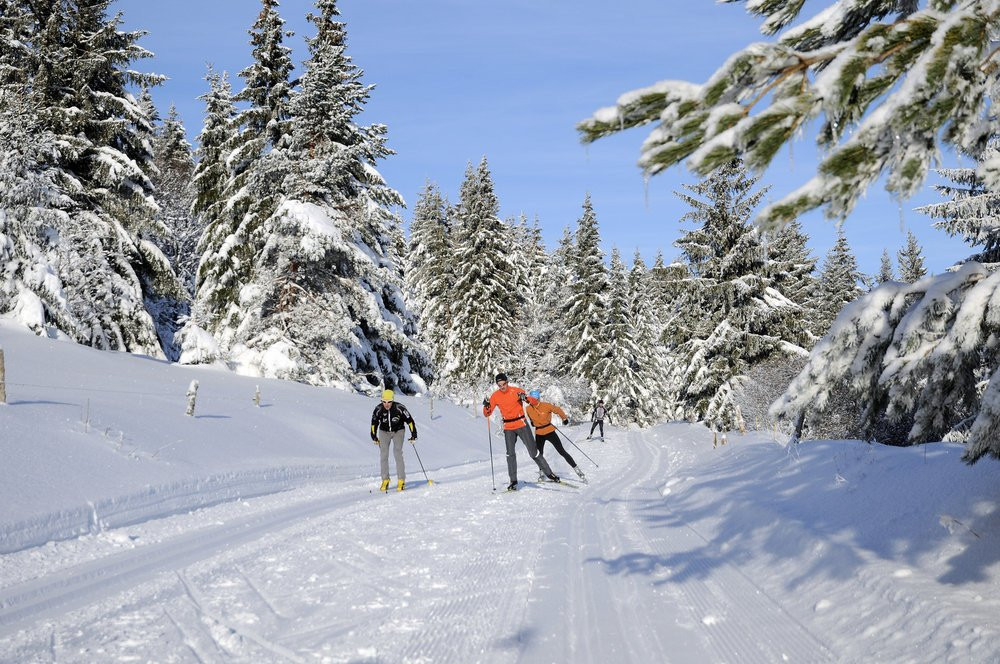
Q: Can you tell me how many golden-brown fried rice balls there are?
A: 0